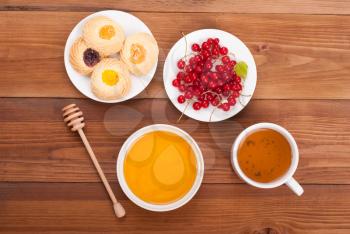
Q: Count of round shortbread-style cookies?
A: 4